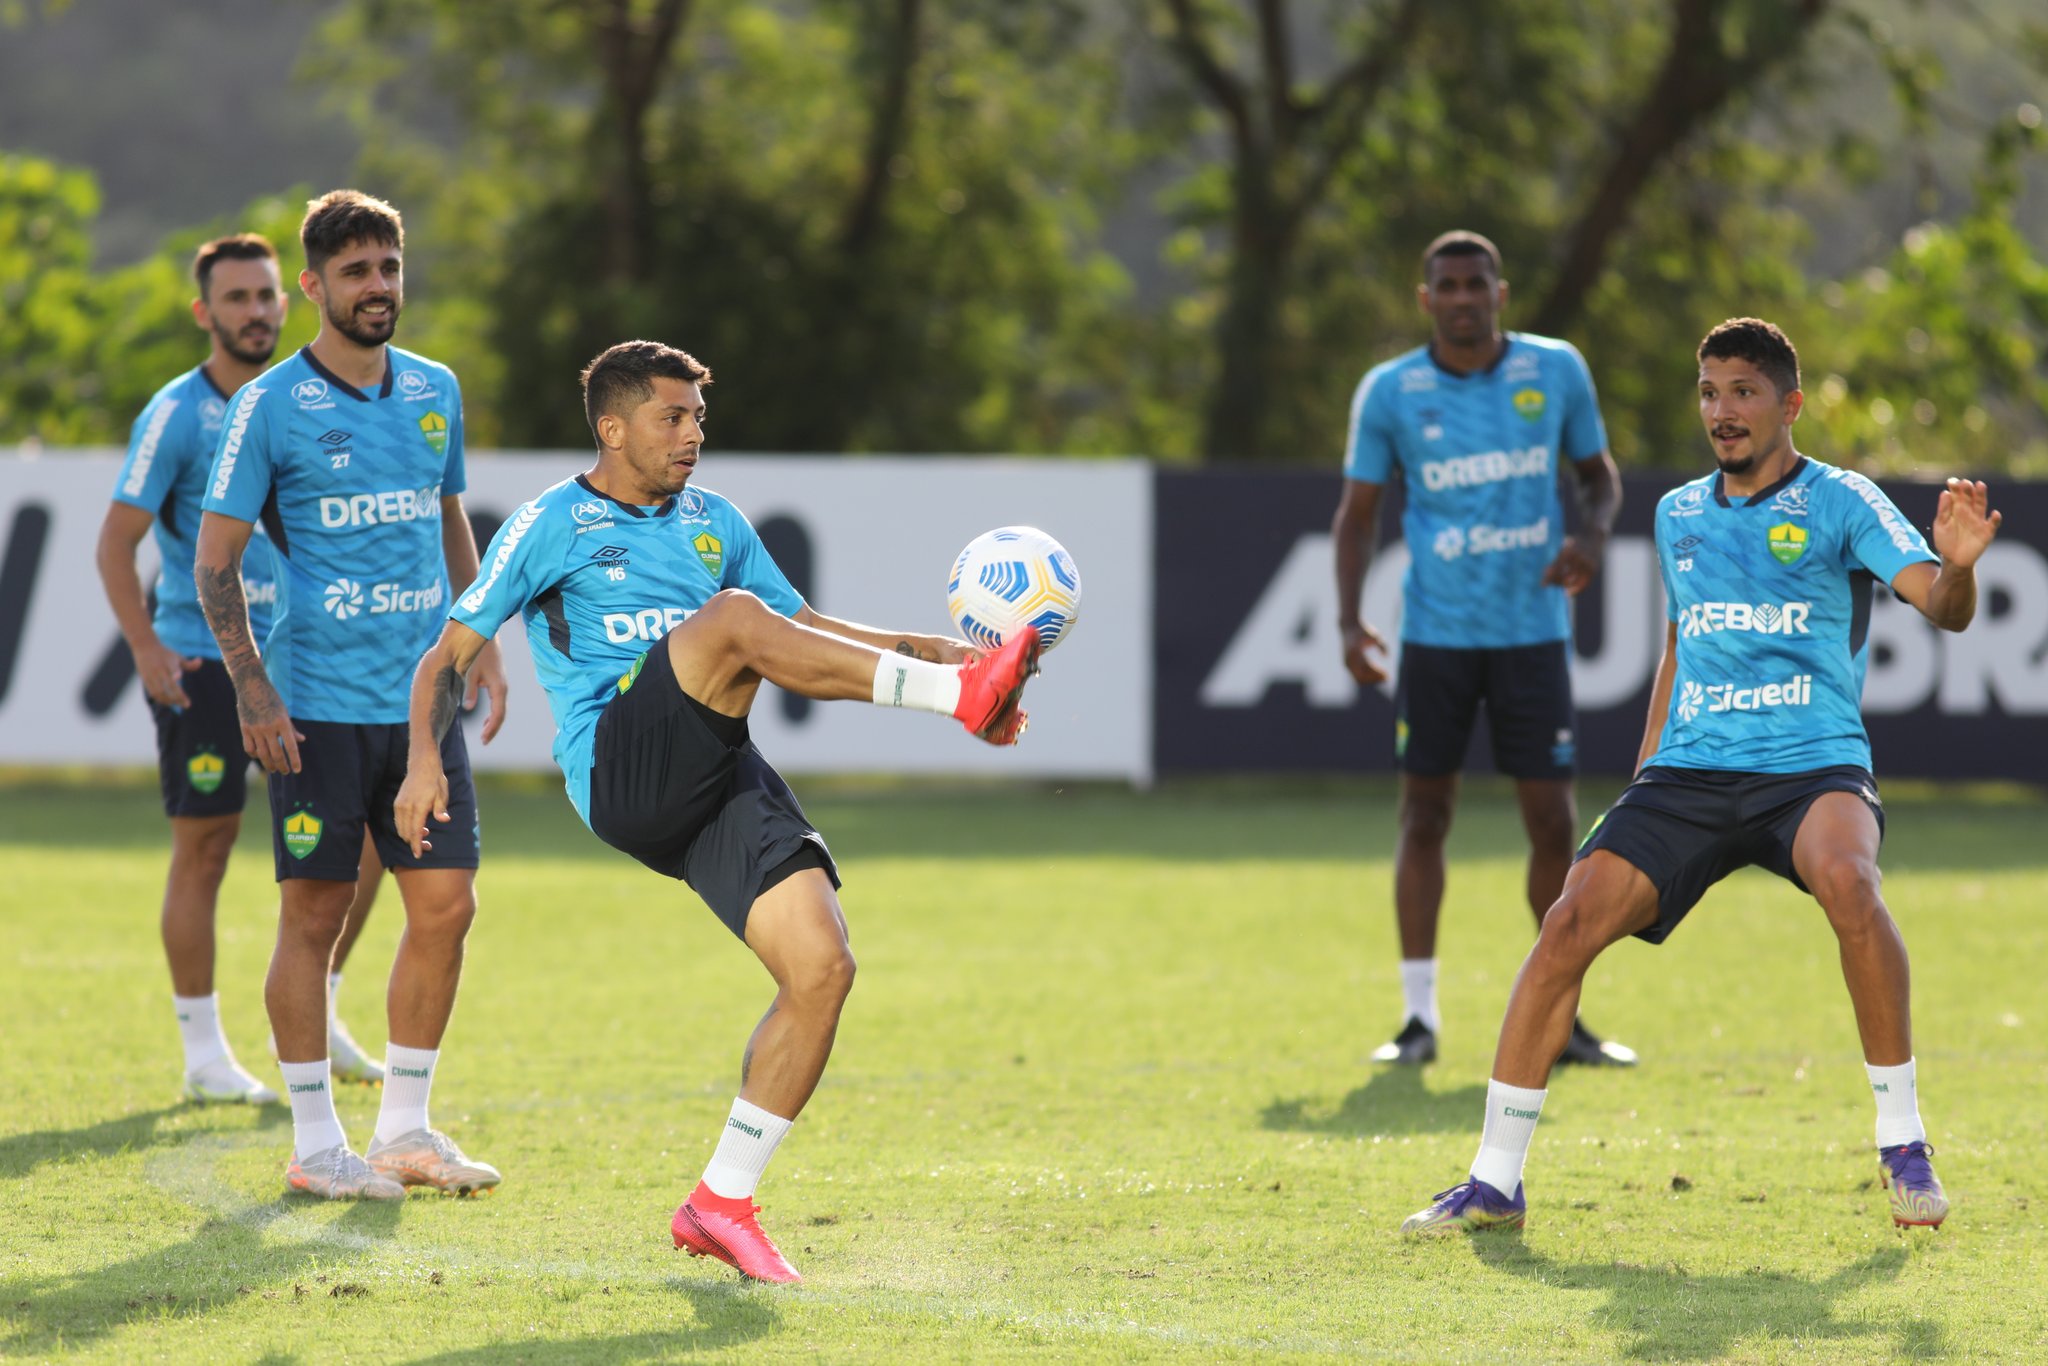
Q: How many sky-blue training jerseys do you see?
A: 5